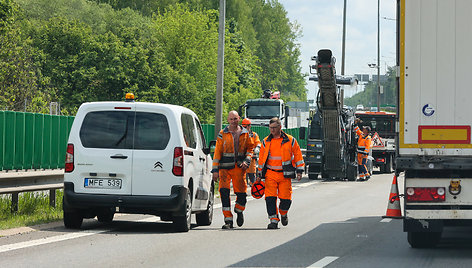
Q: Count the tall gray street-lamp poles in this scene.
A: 3